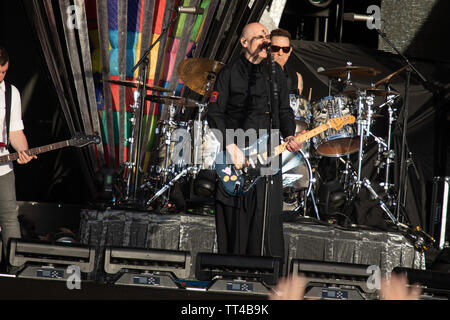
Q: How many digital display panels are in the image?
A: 4